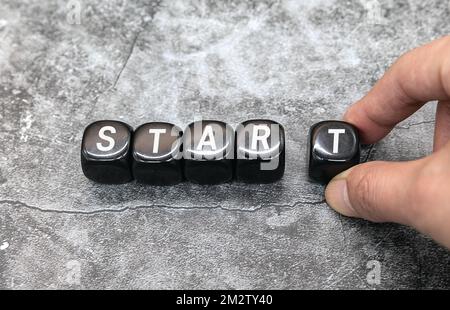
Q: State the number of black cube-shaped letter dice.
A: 5